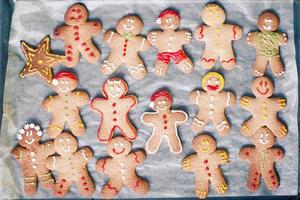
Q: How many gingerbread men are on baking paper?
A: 15